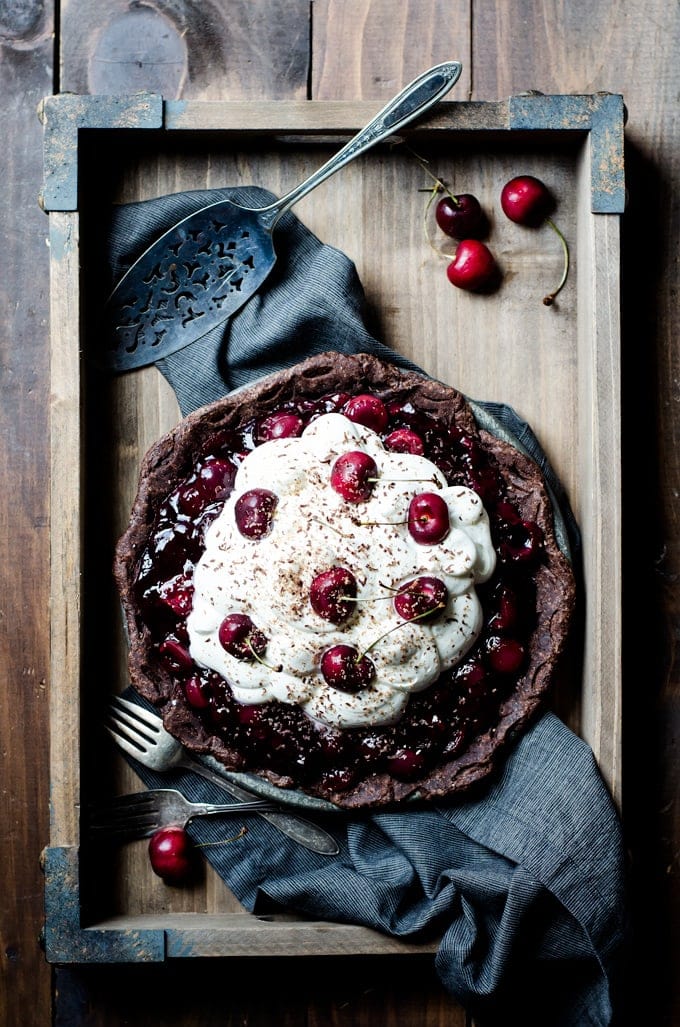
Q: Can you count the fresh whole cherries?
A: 11